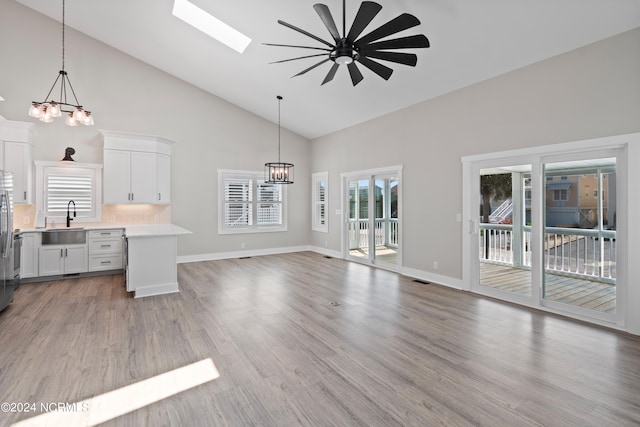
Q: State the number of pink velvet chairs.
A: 0